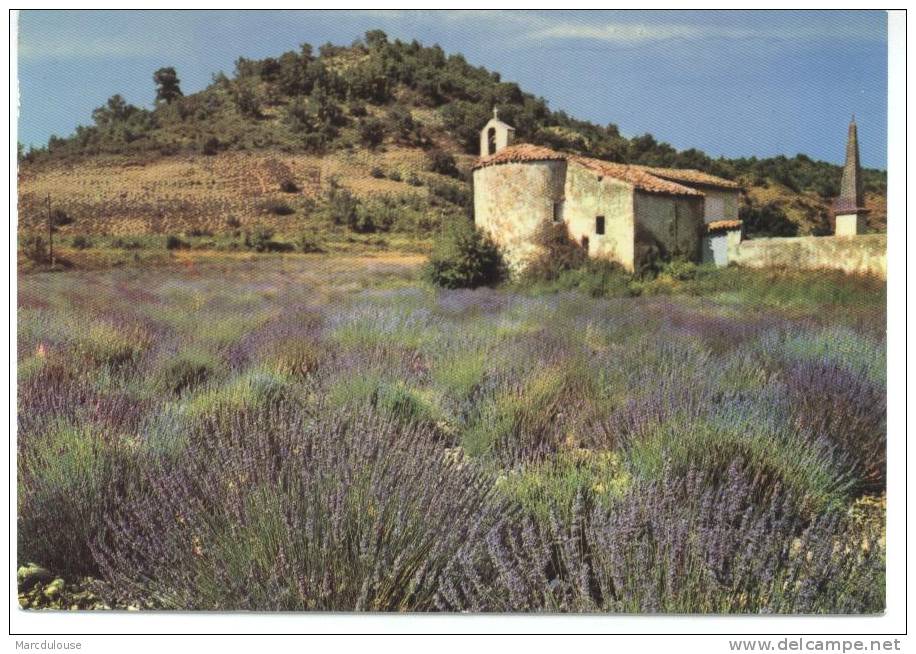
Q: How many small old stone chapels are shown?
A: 1